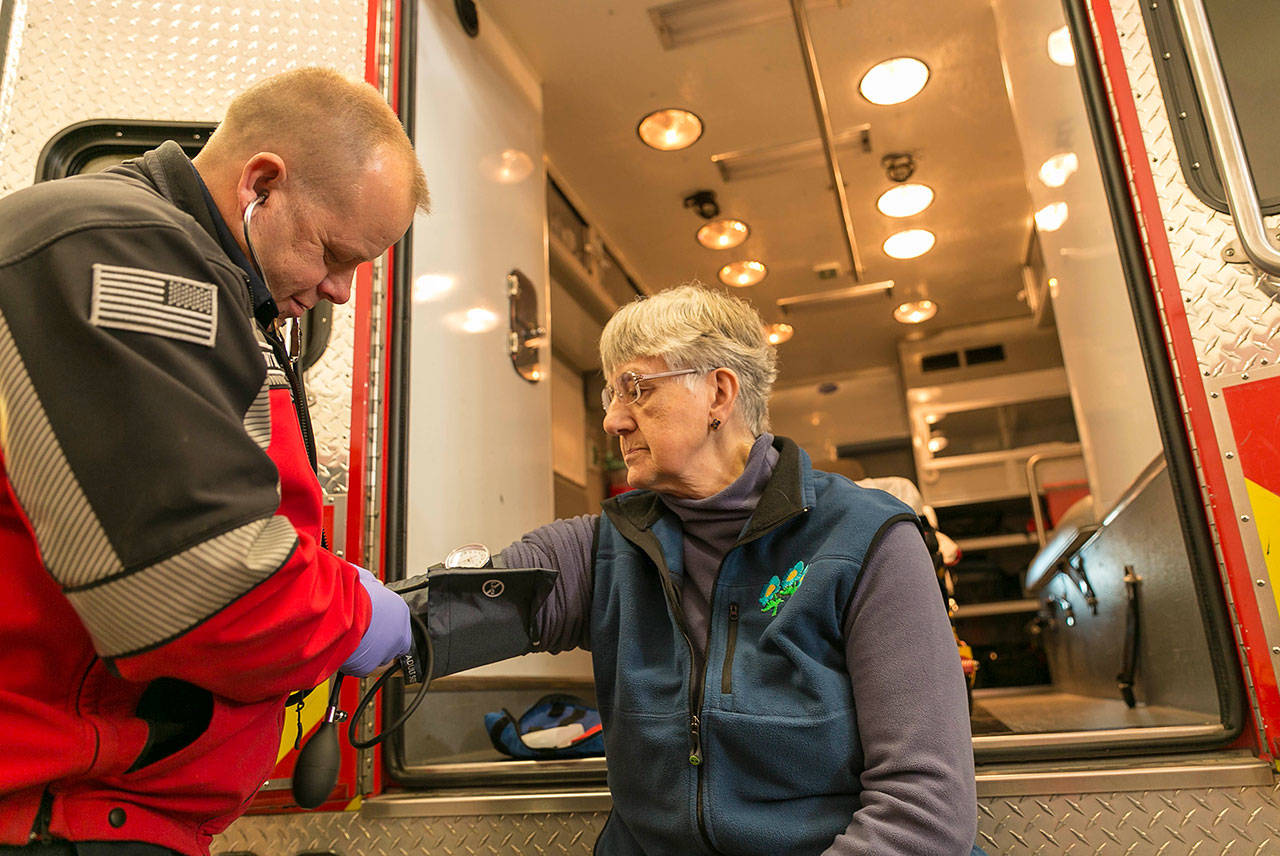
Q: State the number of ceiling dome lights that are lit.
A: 8